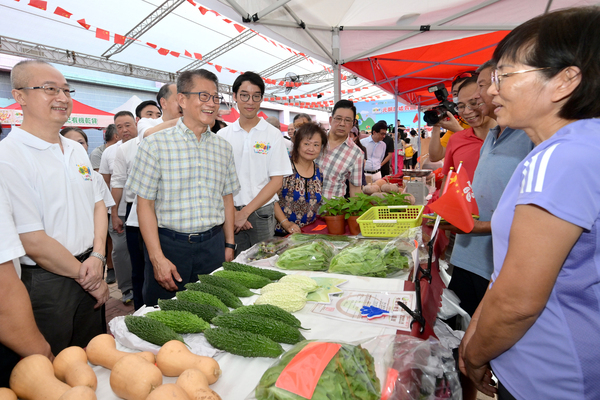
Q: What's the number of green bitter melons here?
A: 11